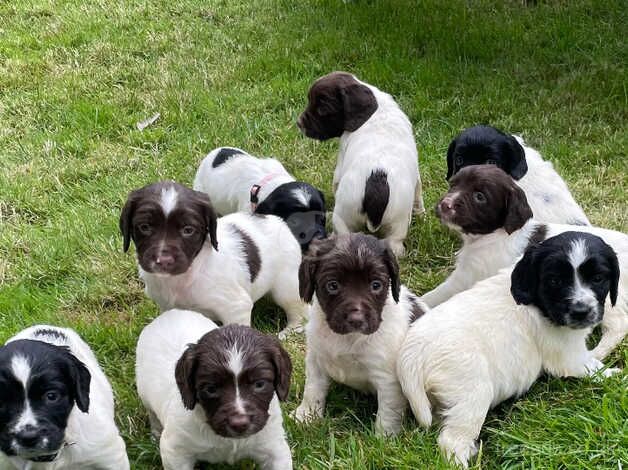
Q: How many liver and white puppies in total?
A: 5